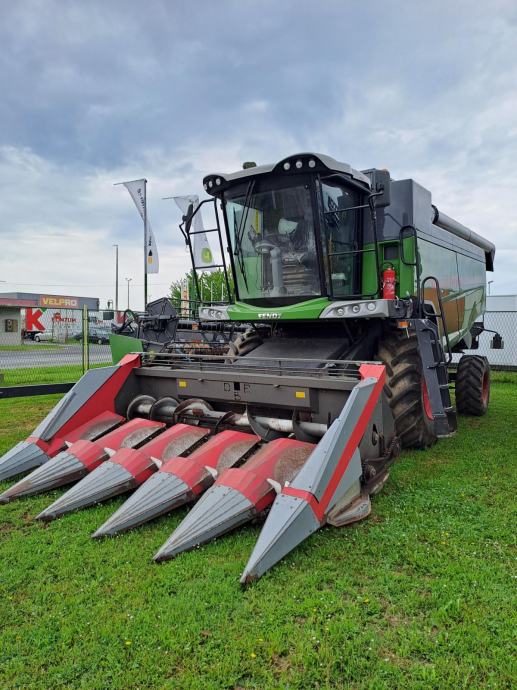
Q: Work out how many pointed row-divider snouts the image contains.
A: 6